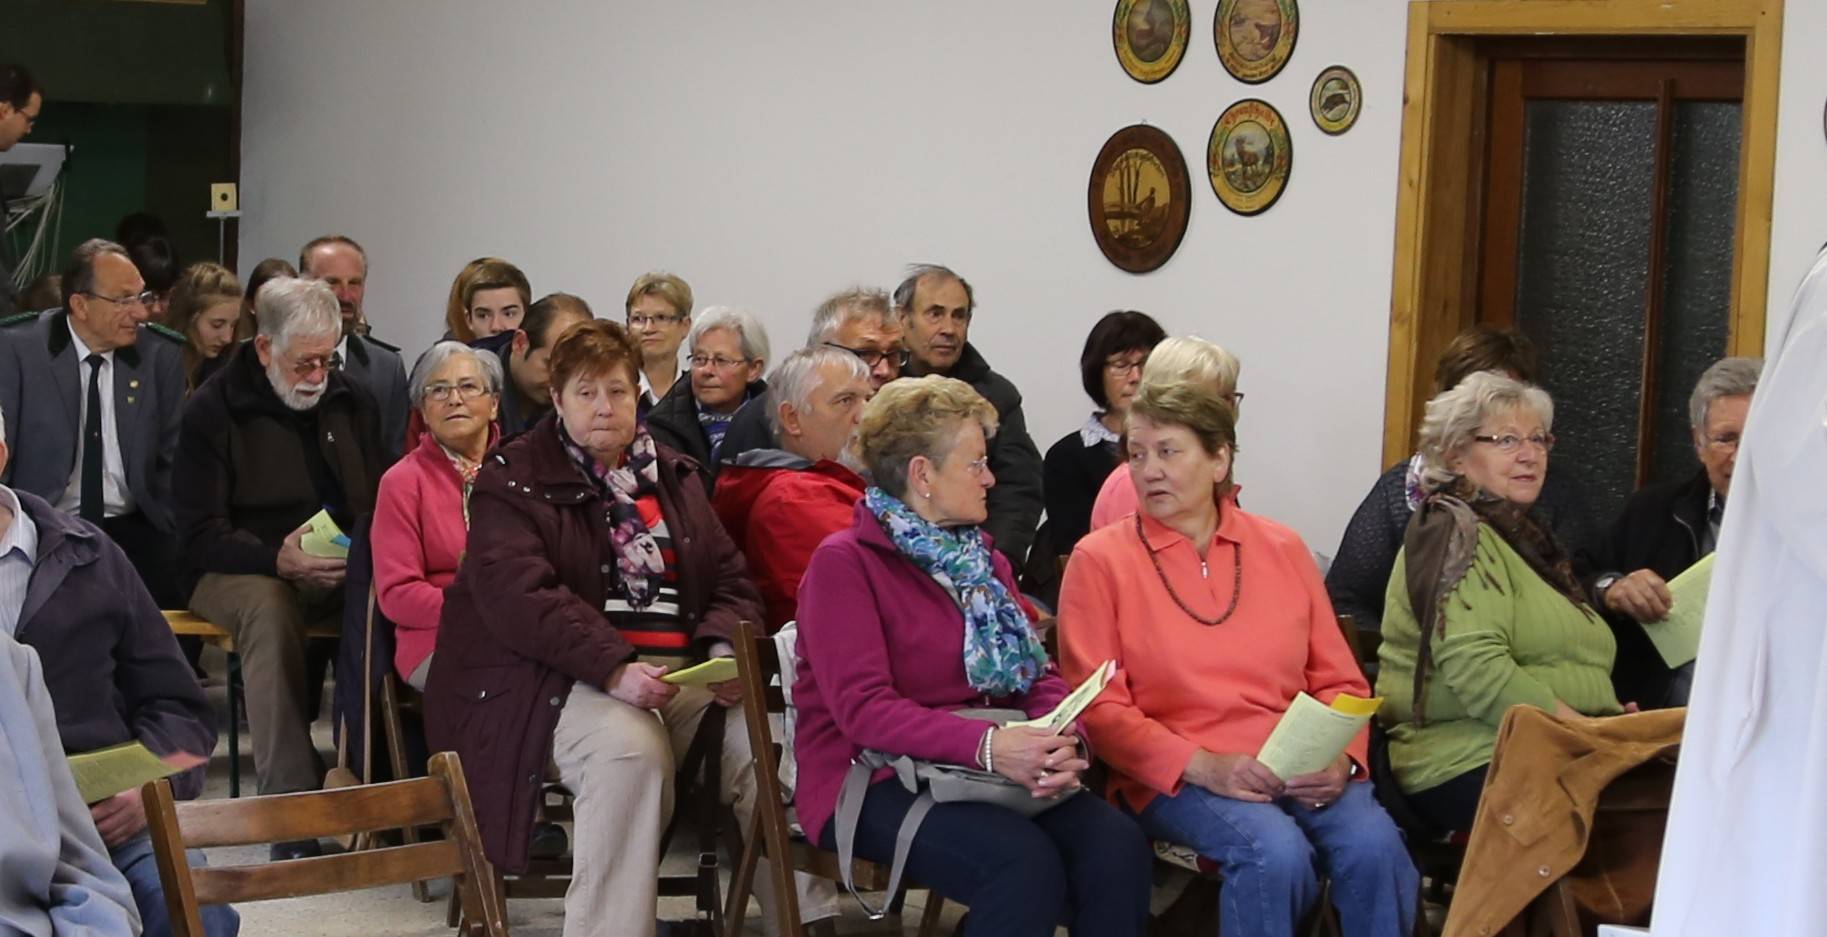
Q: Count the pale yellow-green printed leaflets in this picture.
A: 6